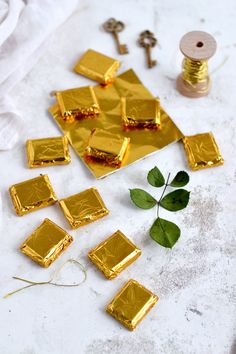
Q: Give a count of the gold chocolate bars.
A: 11